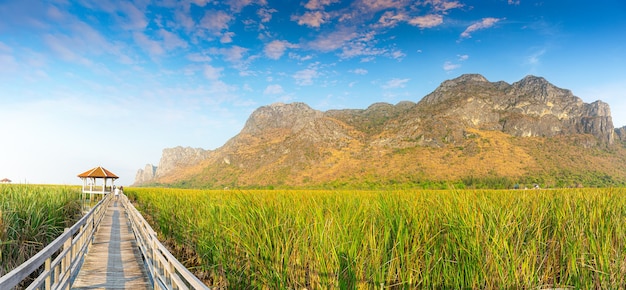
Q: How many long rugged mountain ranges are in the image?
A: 1